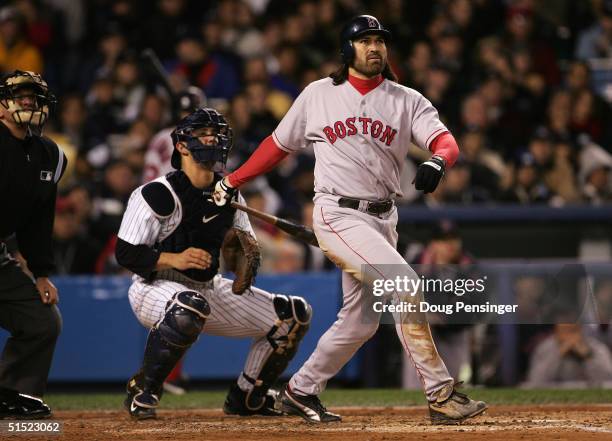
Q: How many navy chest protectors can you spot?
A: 1